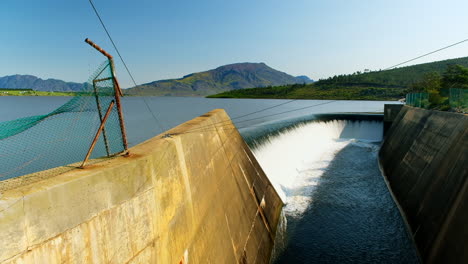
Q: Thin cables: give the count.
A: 3